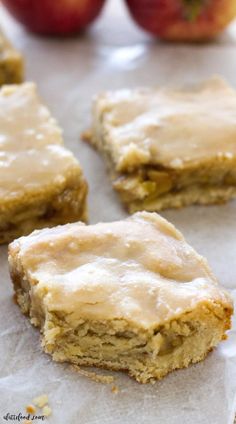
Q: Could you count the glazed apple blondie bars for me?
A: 4